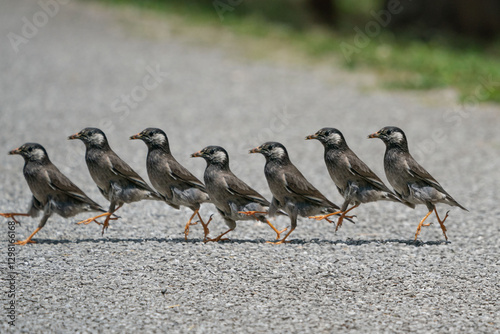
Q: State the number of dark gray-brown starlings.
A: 7